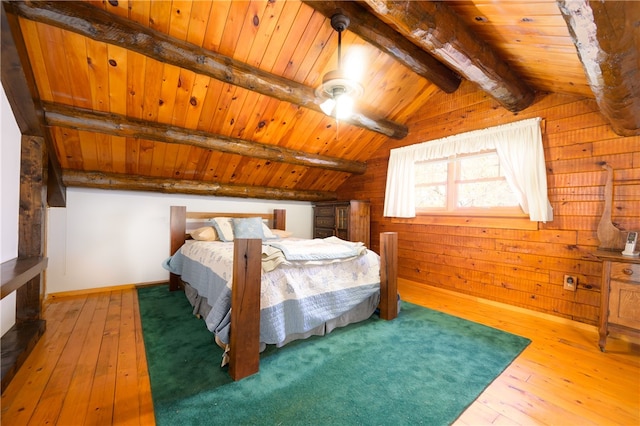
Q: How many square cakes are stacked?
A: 0